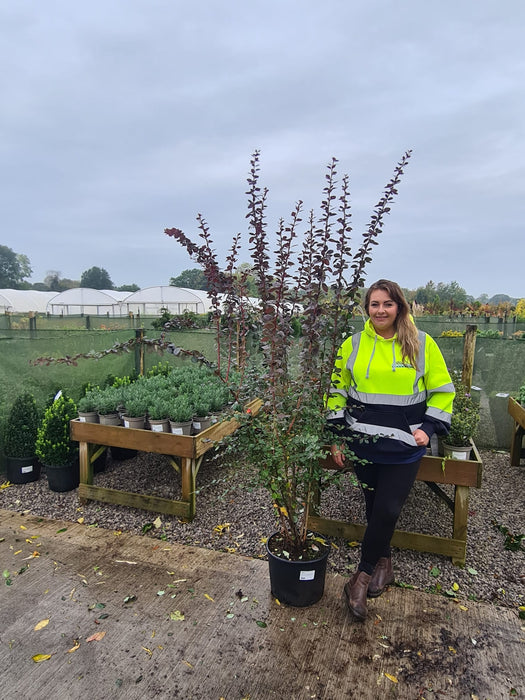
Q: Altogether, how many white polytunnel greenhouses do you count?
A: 3